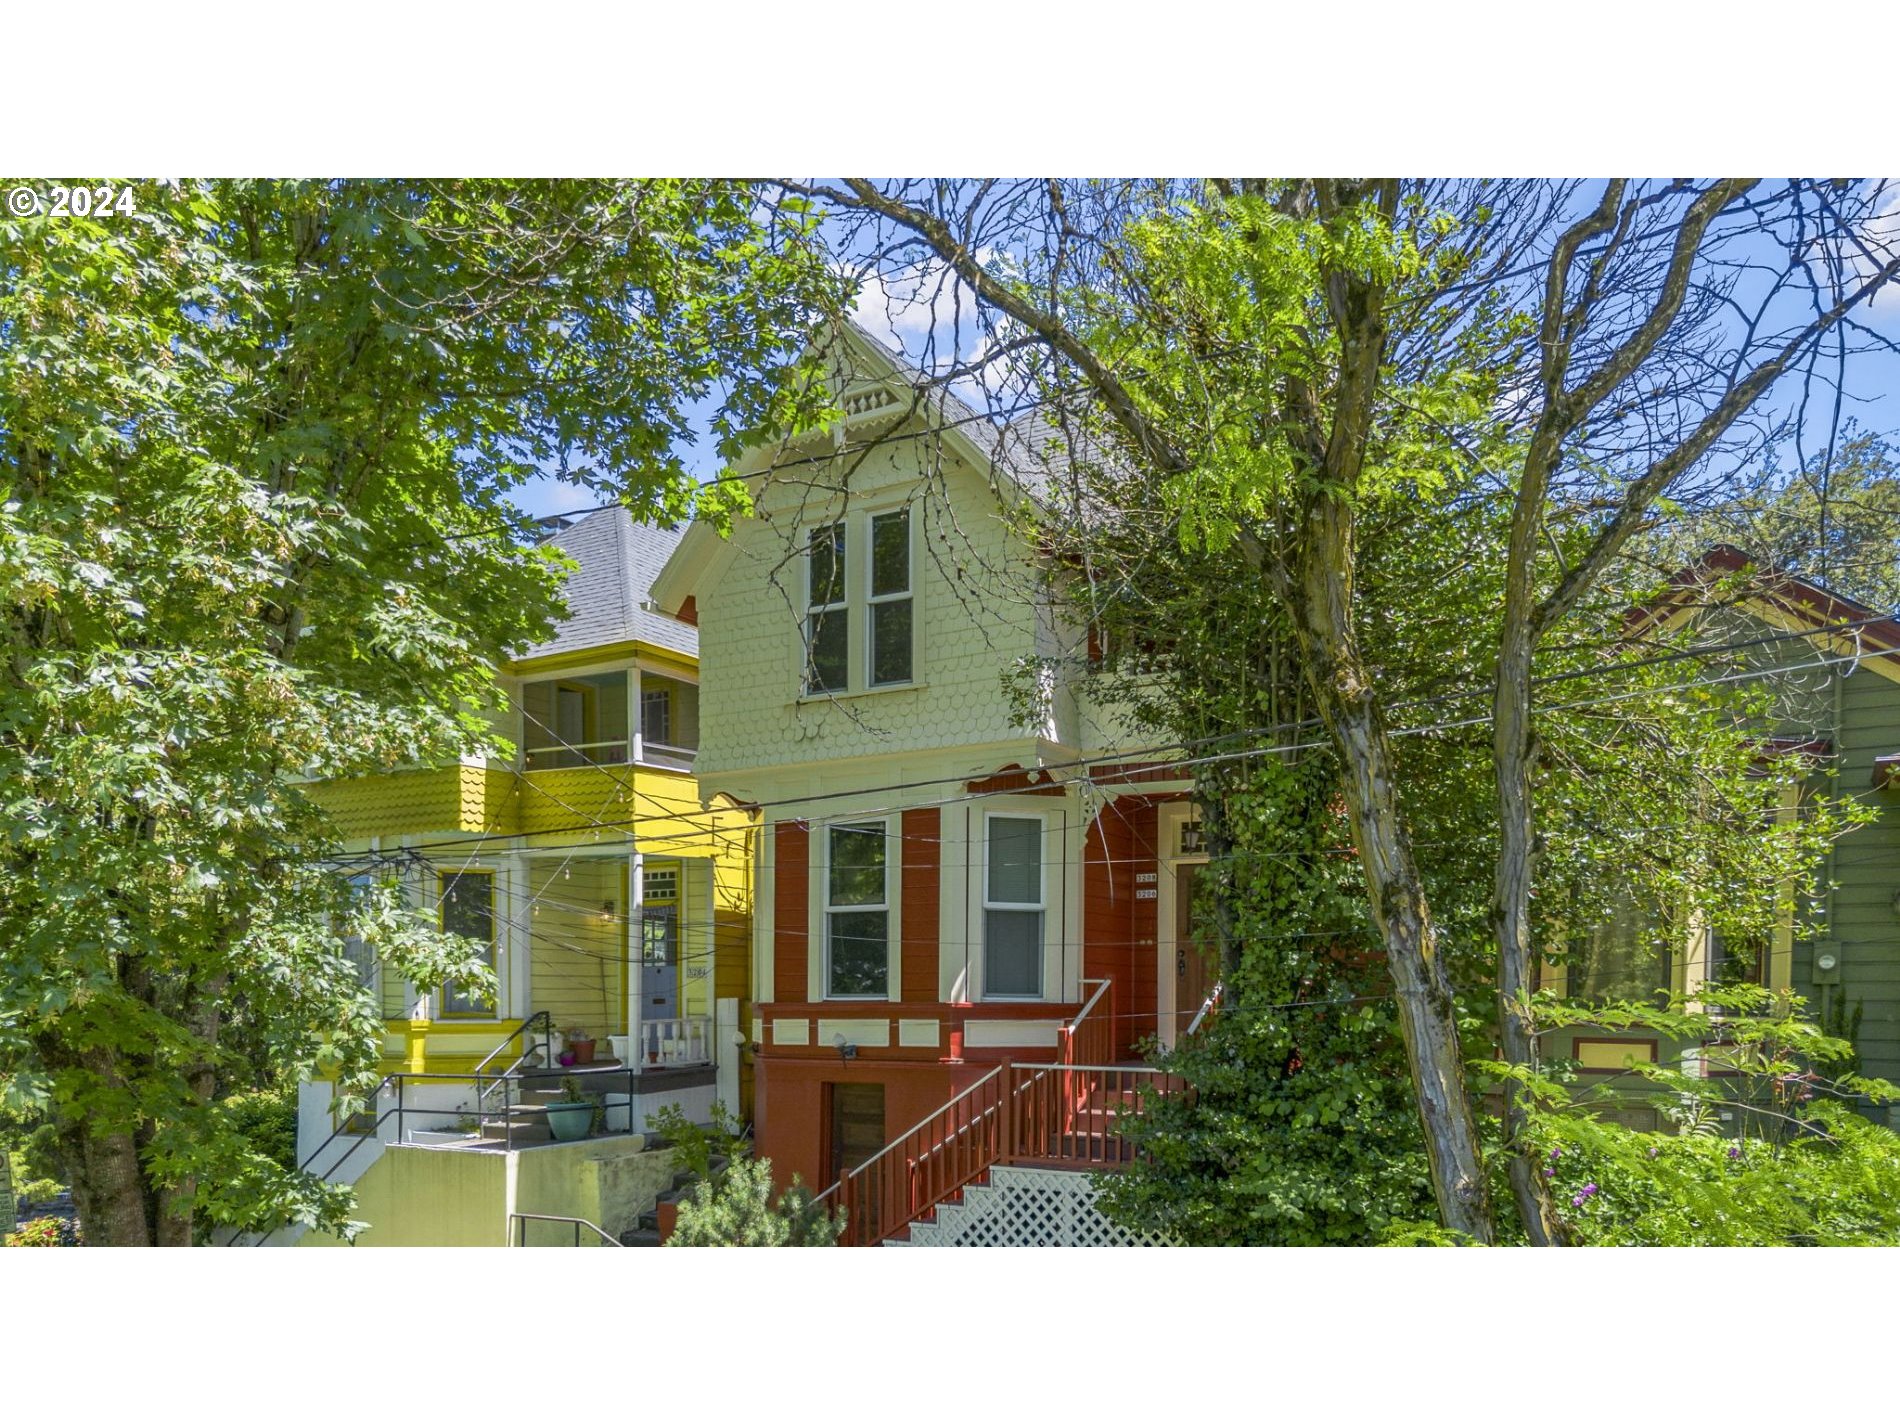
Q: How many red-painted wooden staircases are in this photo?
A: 1